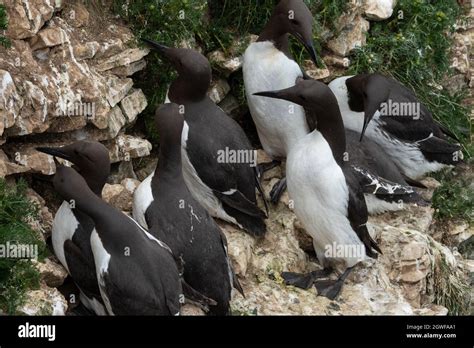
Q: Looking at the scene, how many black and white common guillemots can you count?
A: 8